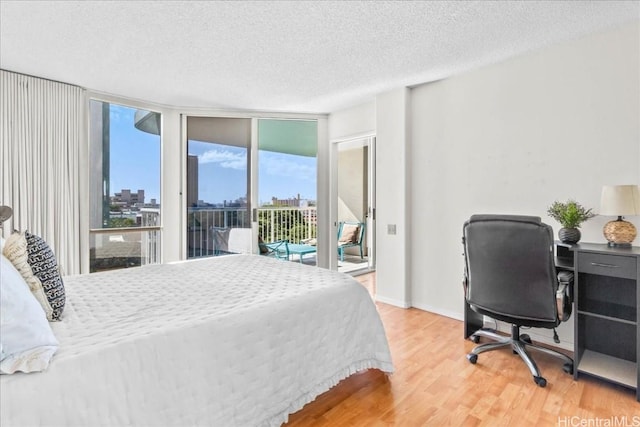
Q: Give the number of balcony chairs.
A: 2